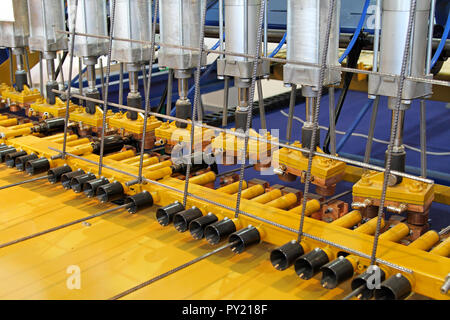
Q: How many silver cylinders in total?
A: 8